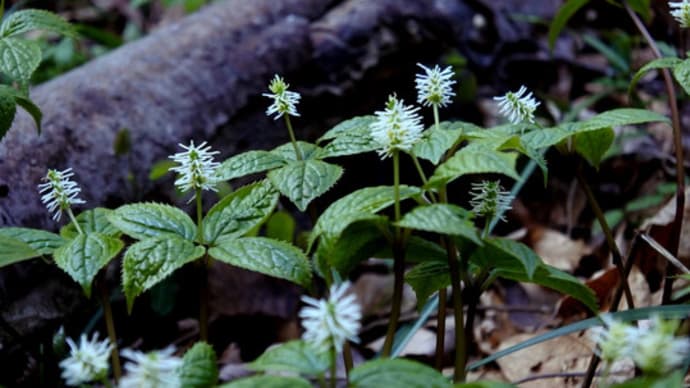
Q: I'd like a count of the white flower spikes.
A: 13